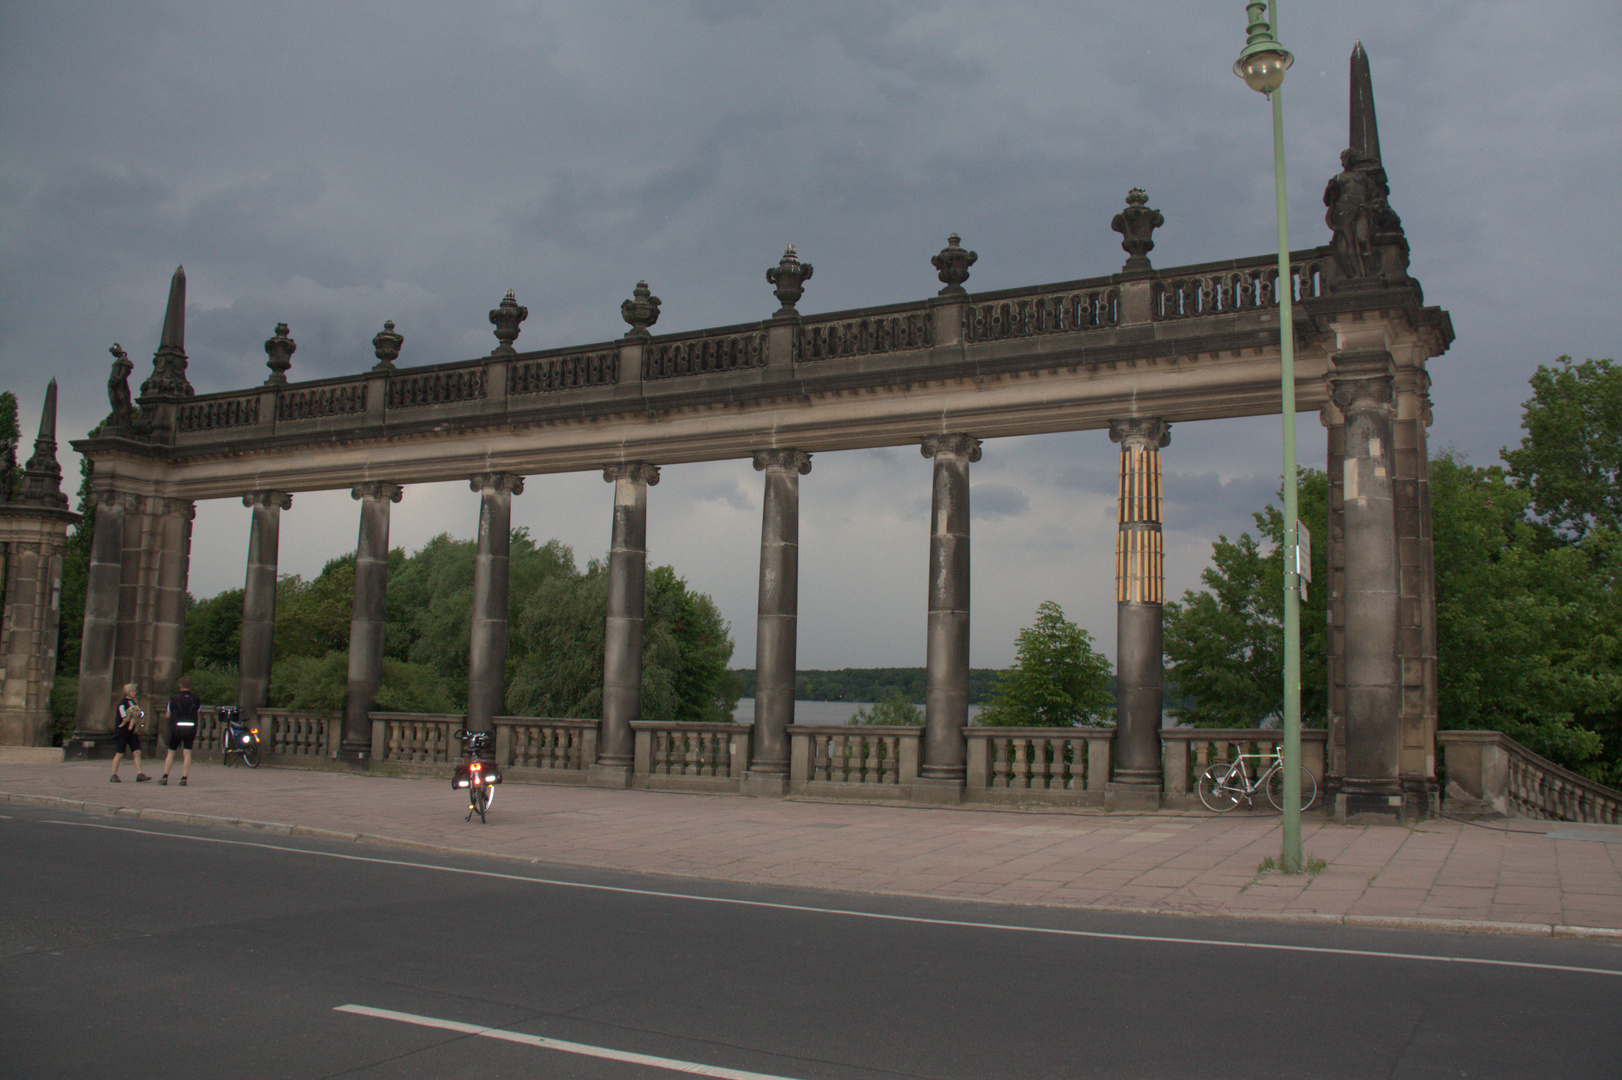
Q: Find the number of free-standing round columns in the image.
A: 7